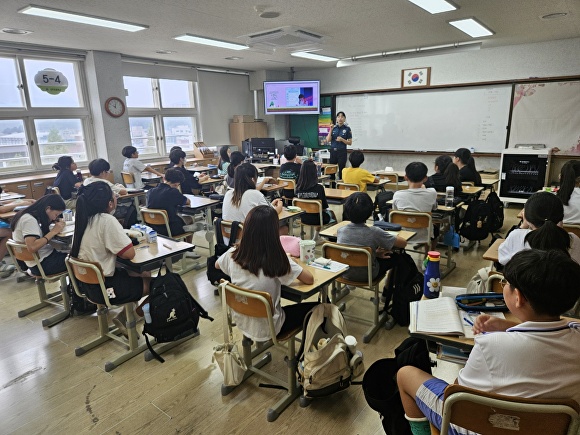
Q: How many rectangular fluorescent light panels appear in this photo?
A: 5